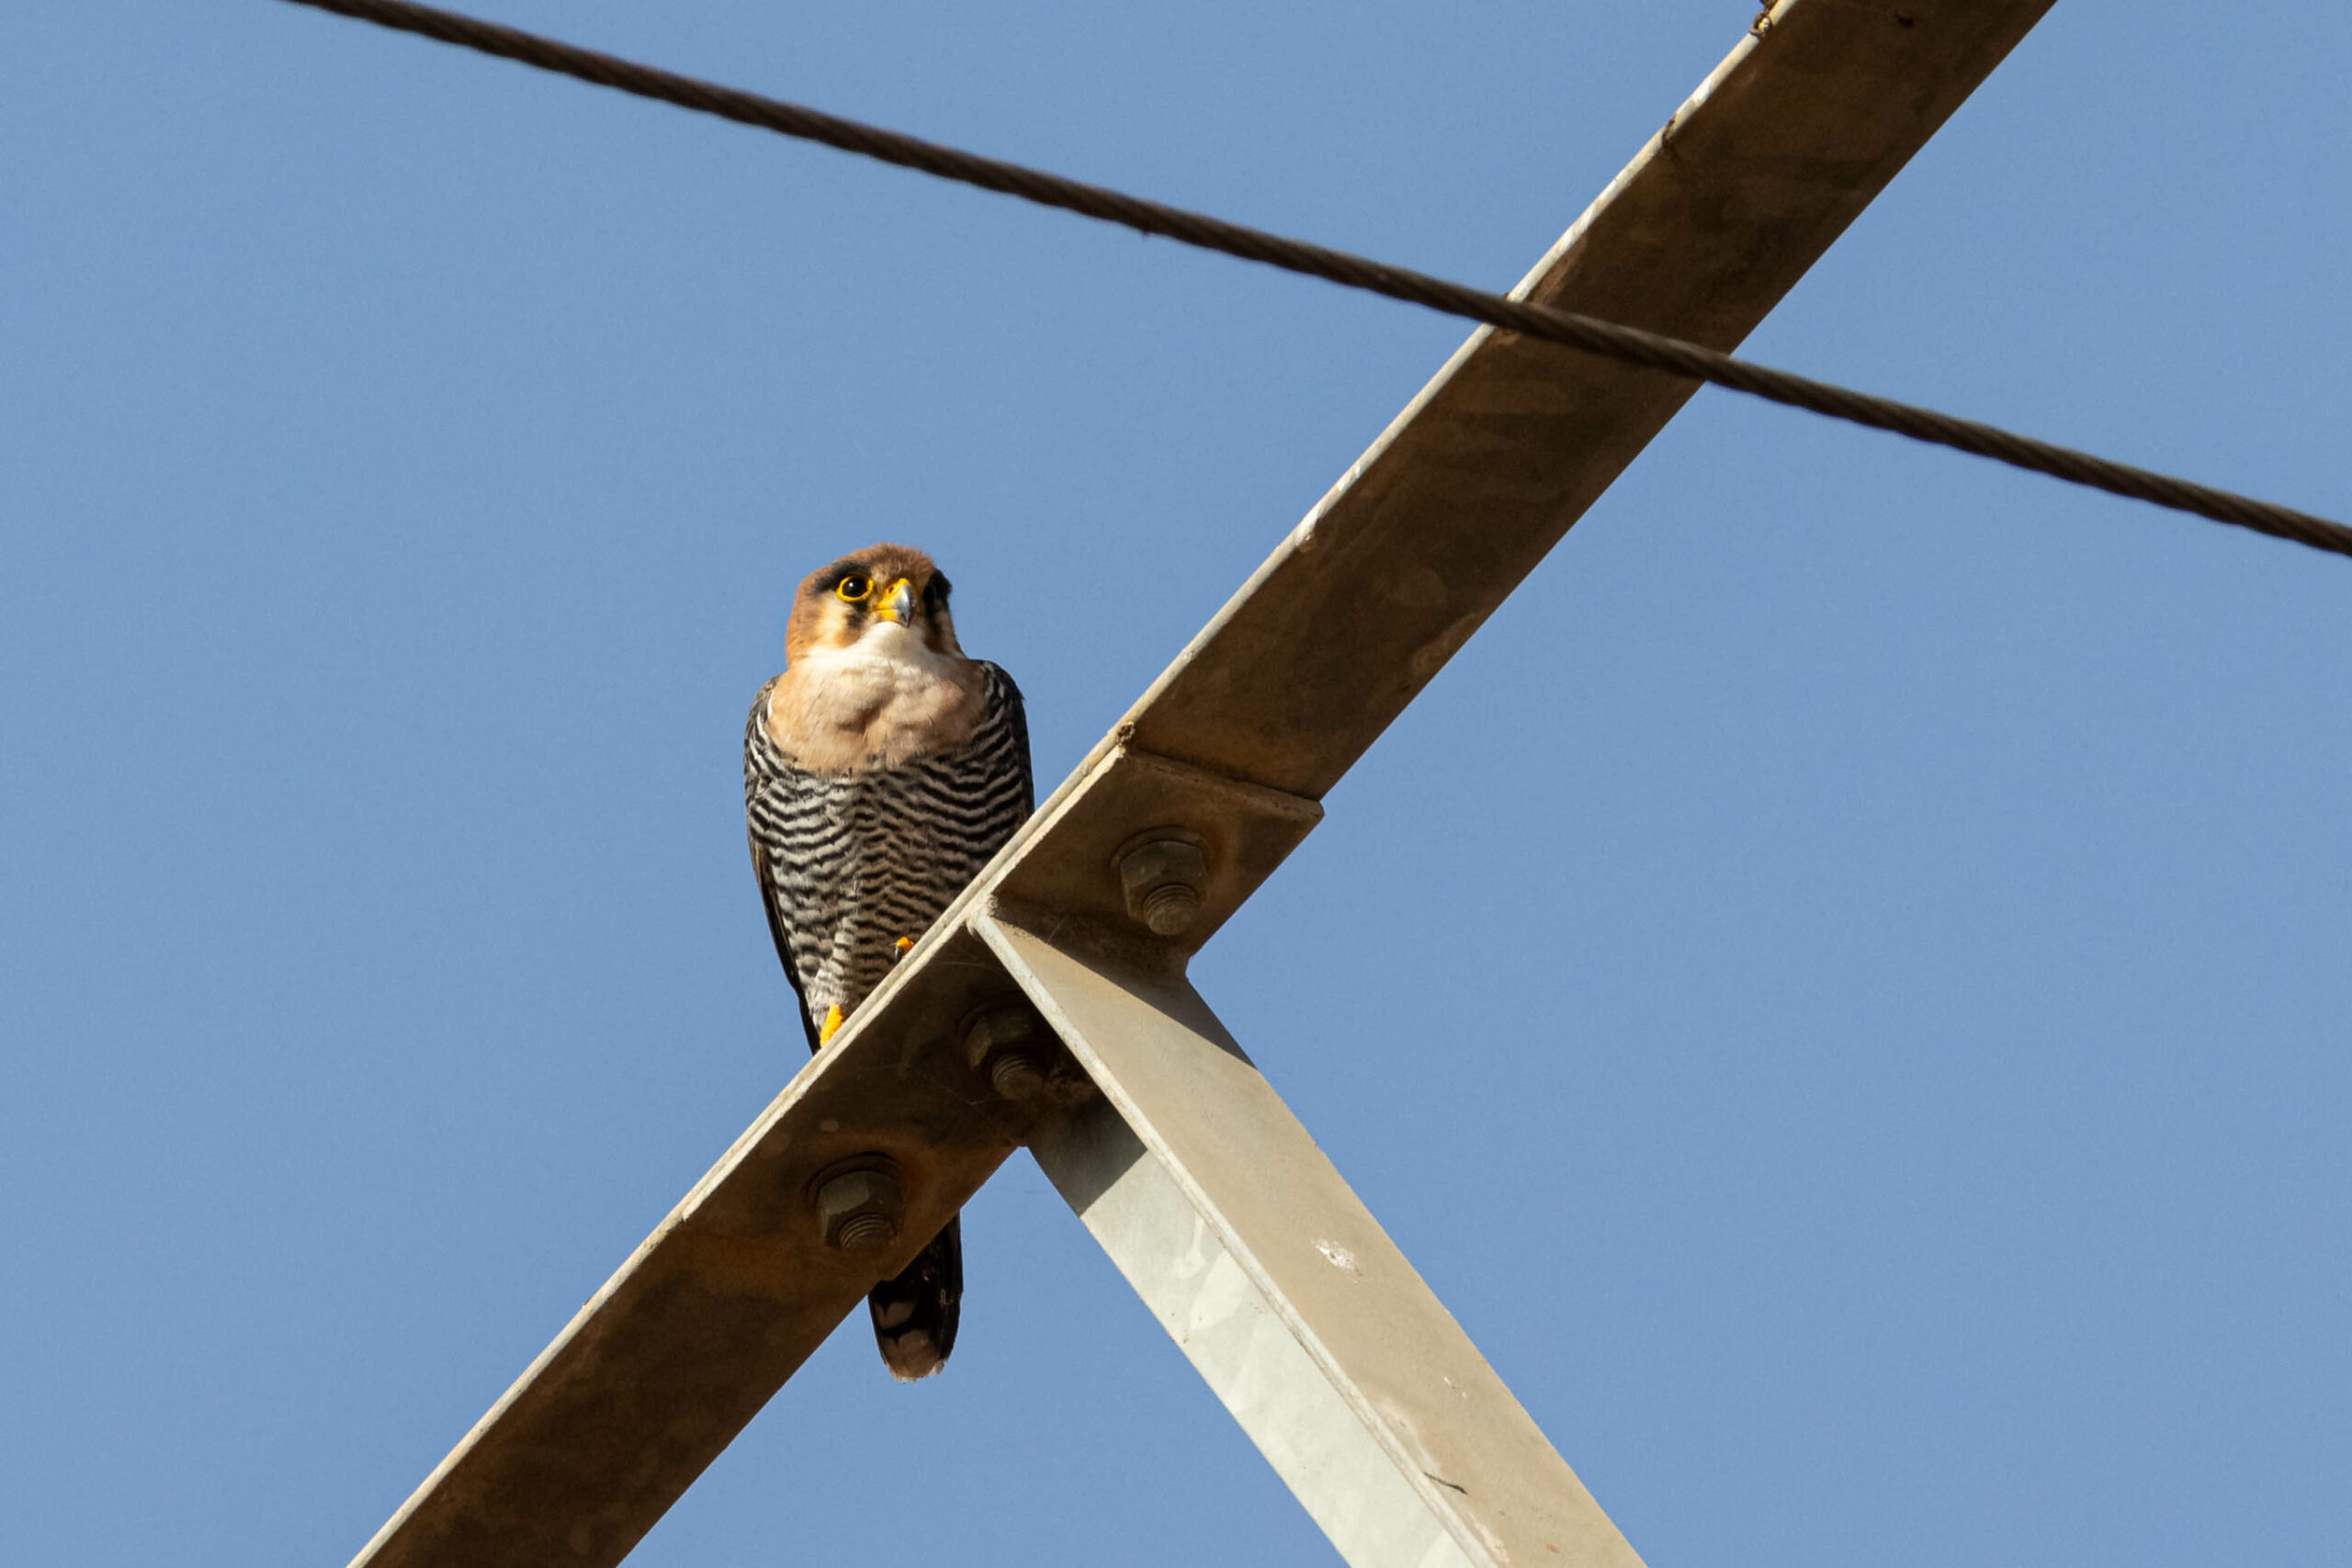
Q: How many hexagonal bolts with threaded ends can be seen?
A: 3